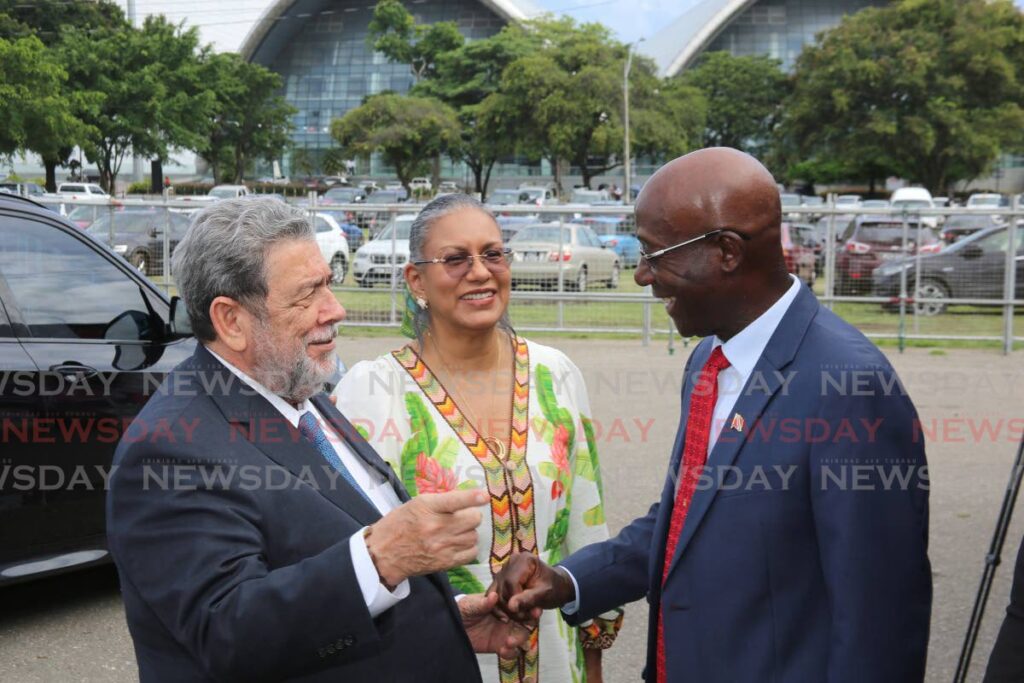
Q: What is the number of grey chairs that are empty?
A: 0